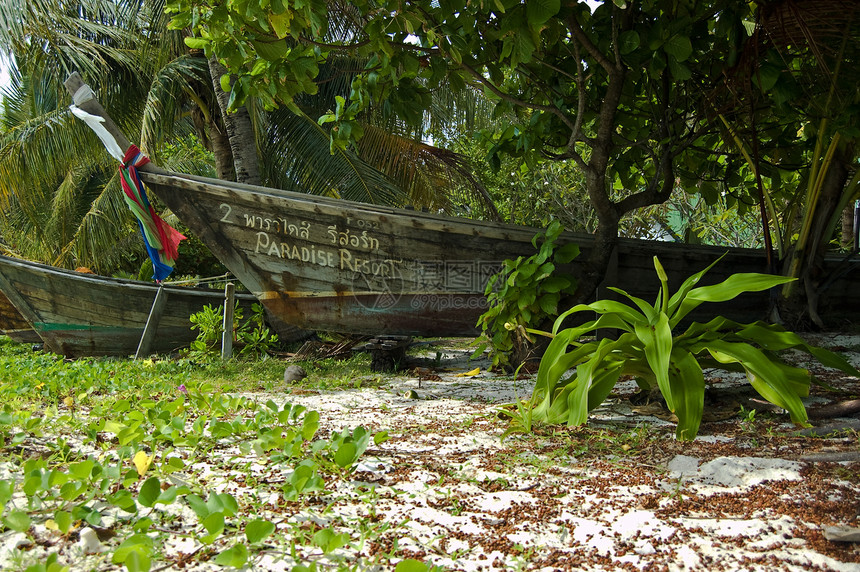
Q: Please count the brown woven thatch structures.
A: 1